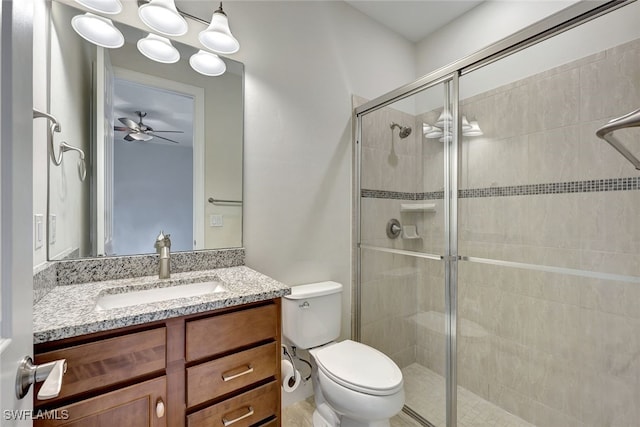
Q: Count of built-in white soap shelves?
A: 2